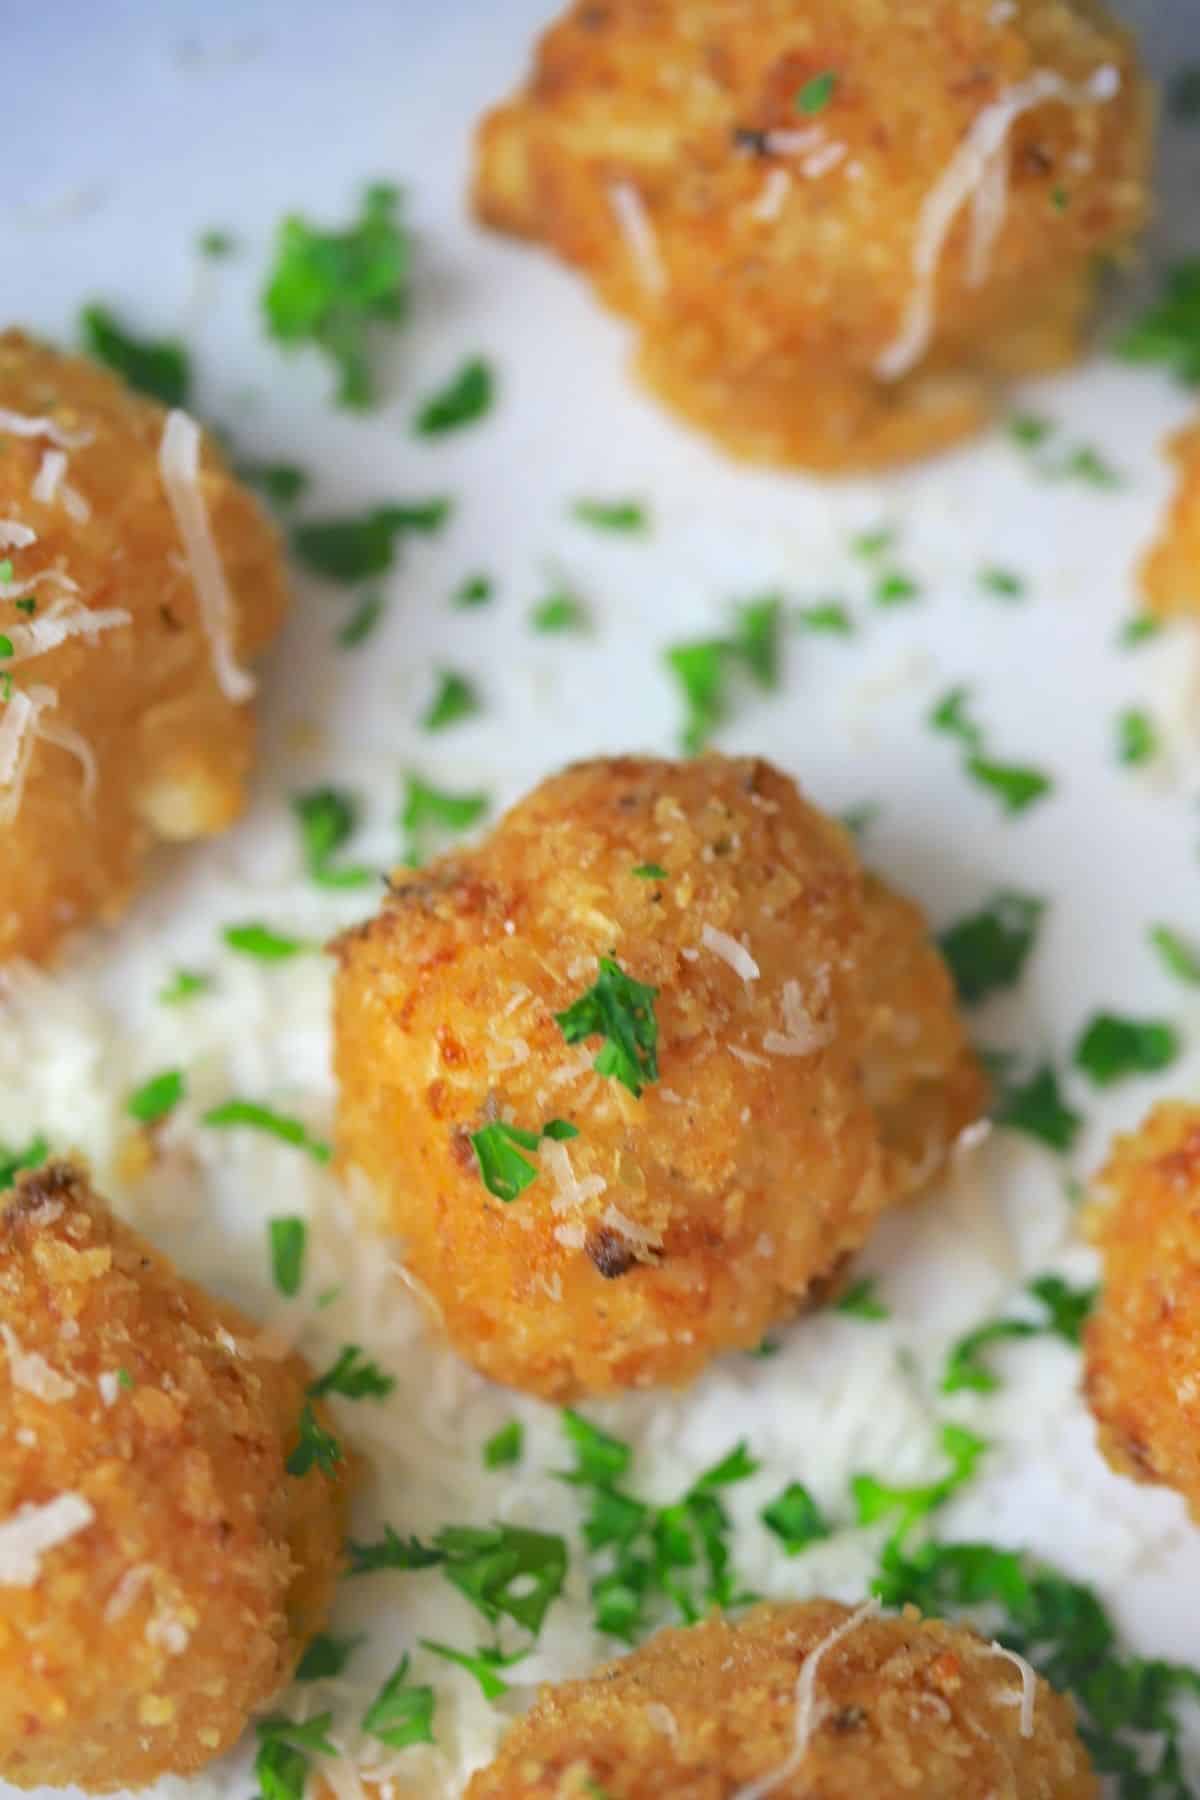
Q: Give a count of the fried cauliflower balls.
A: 7